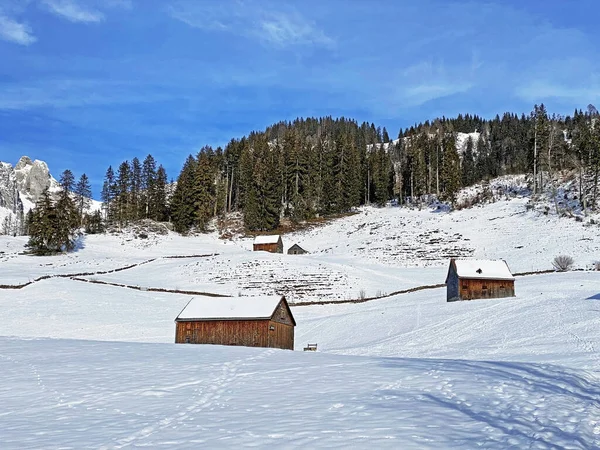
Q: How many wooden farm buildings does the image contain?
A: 4